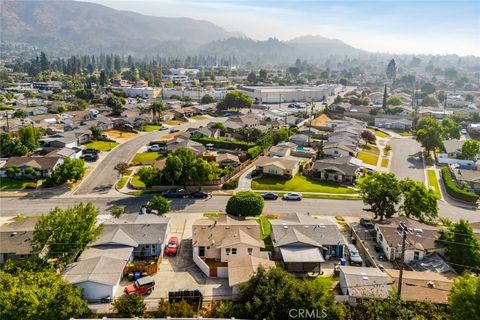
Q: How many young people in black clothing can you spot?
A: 0